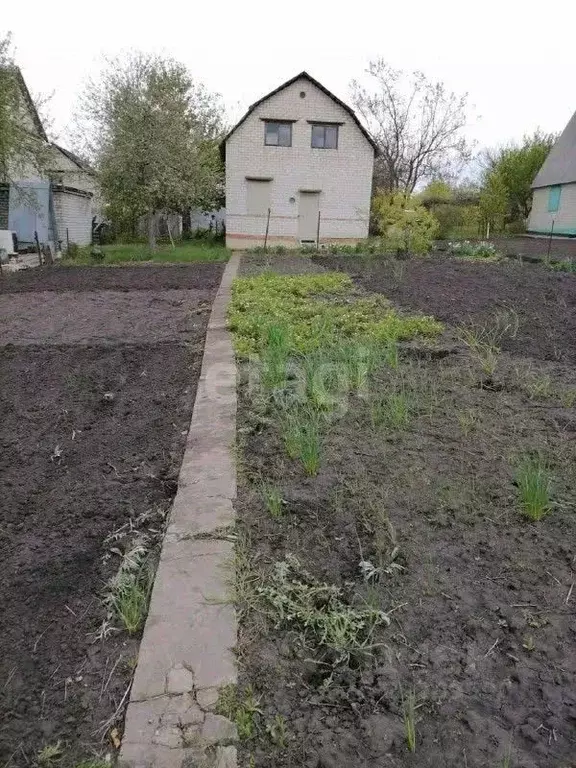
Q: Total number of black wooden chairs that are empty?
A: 0